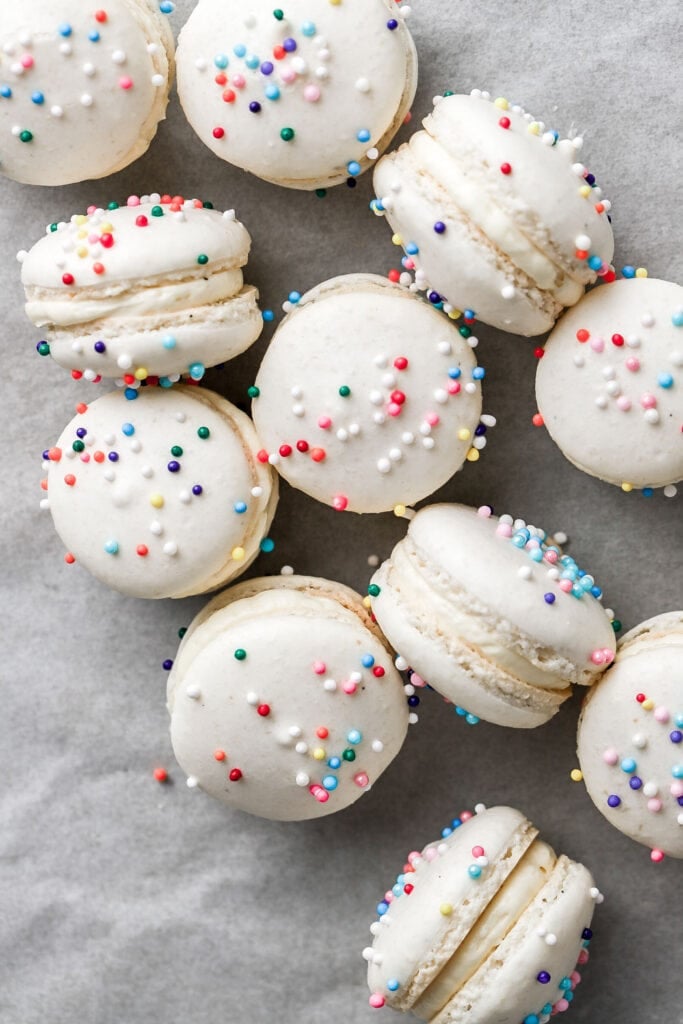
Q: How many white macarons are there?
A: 11